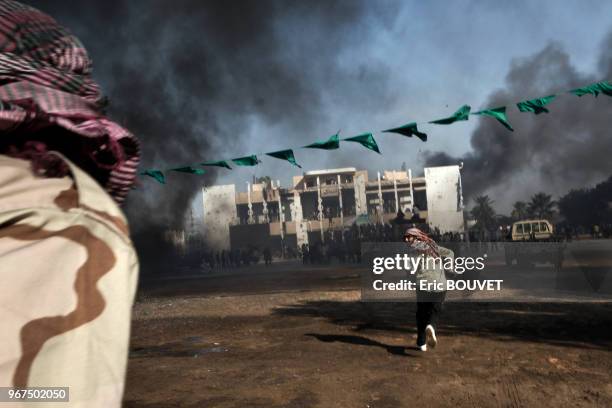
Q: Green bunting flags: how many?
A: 12